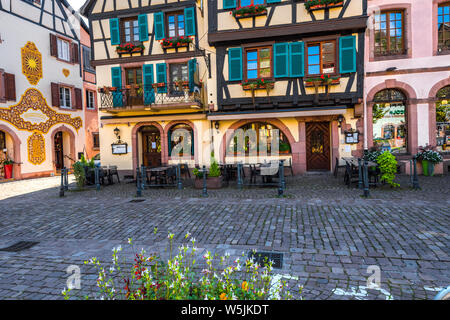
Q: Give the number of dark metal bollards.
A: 13